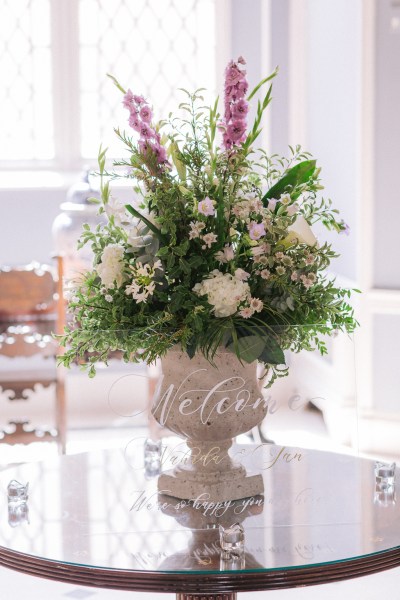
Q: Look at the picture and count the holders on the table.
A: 4